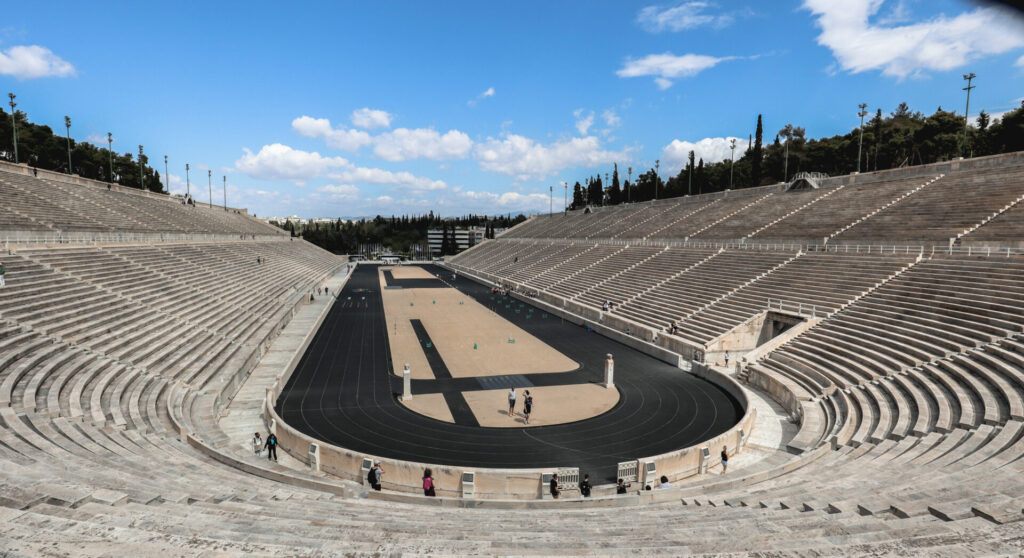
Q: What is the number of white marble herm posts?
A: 2